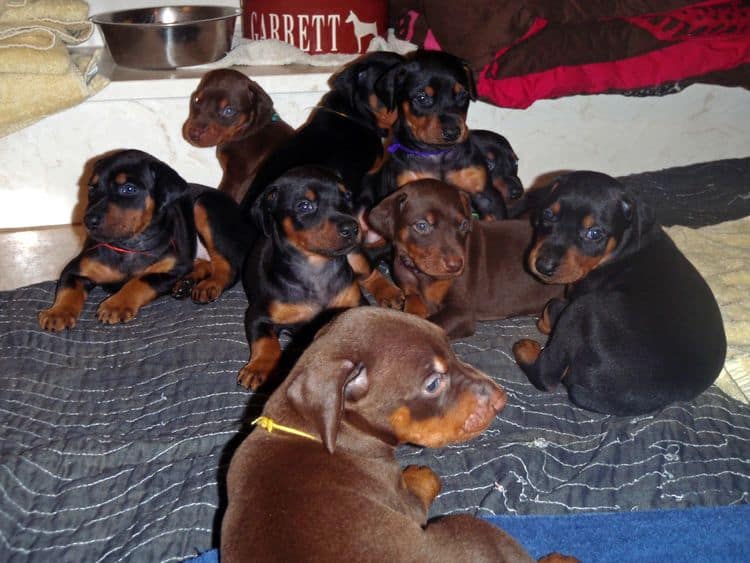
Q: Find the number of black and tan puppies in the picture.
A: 6